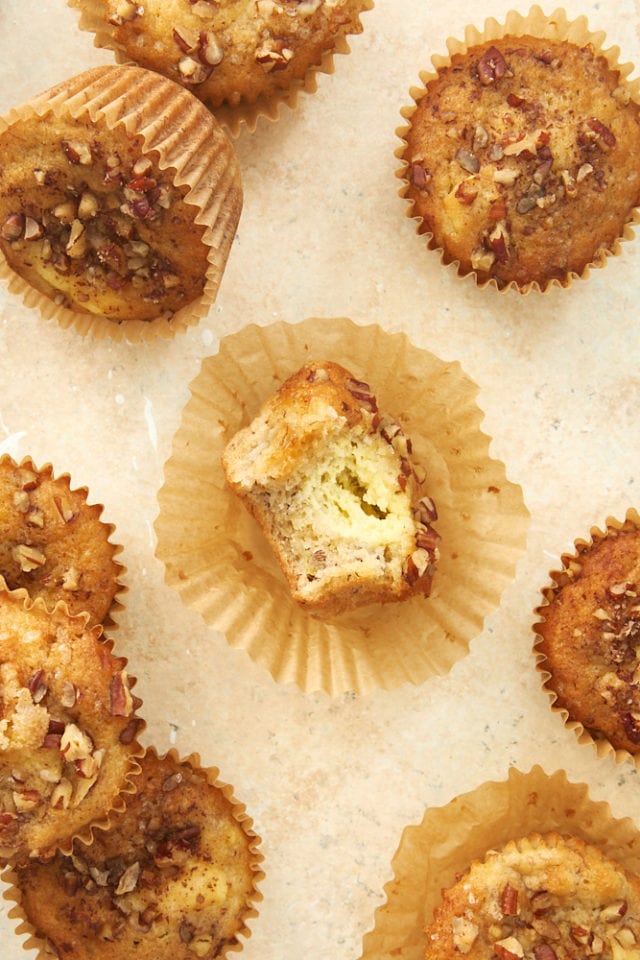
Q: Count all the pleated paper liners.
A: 9